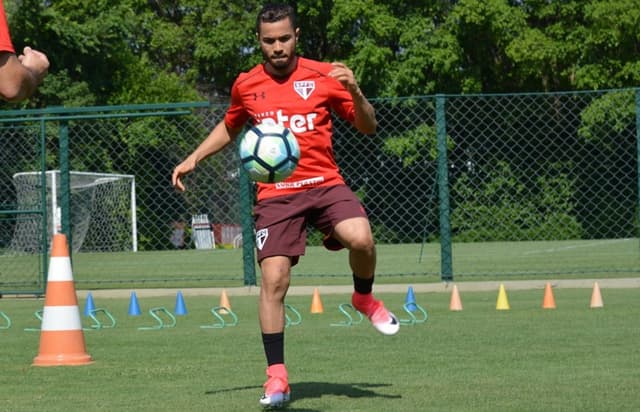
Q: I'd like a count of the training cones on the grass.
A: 11